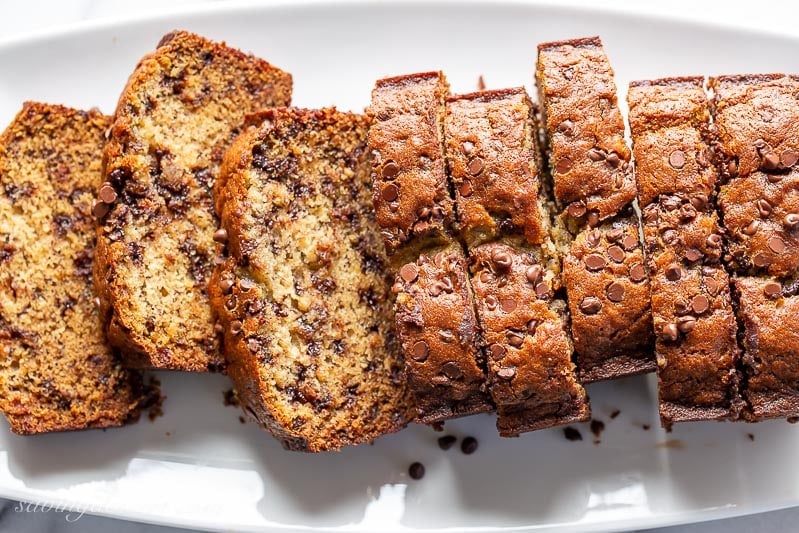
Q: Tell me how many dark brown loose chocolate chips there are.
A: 3